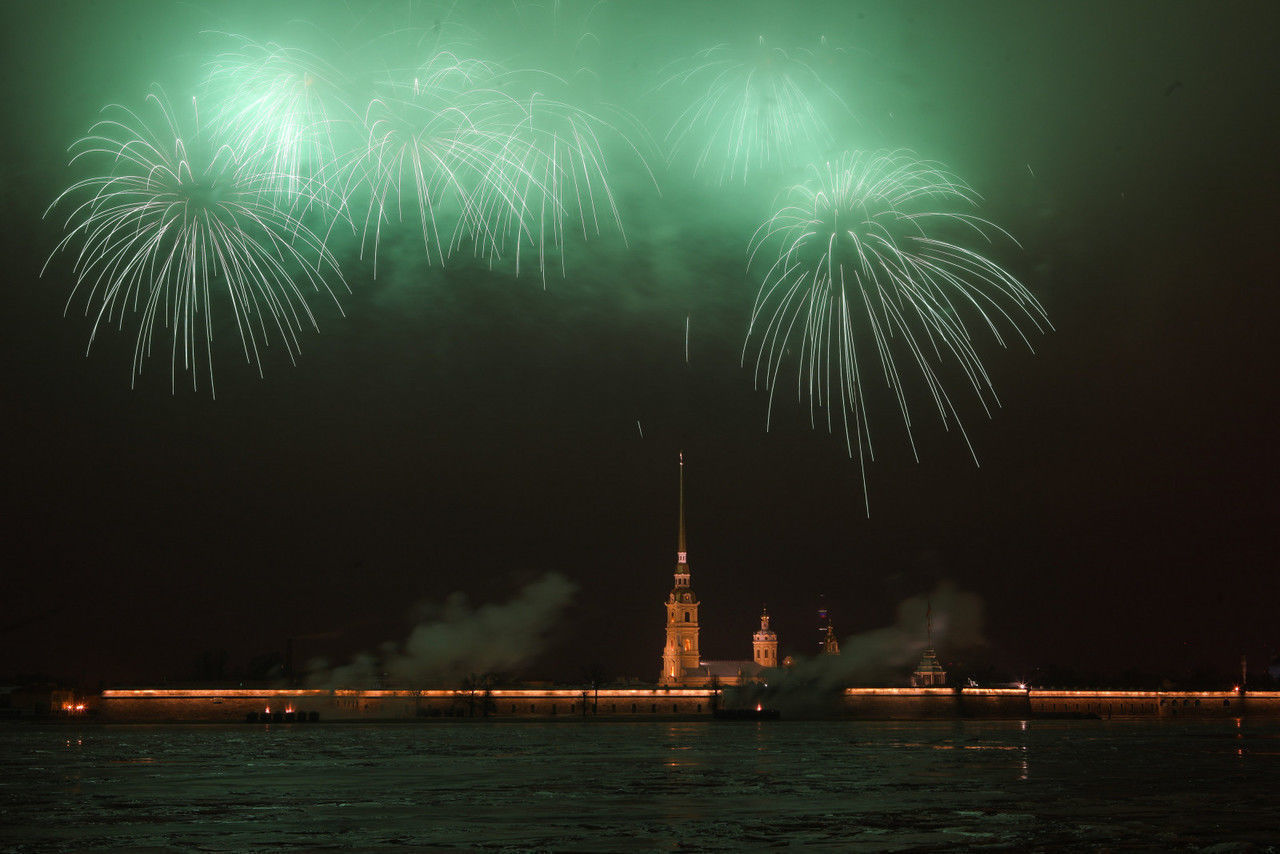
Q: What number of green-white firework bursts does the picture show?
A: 6